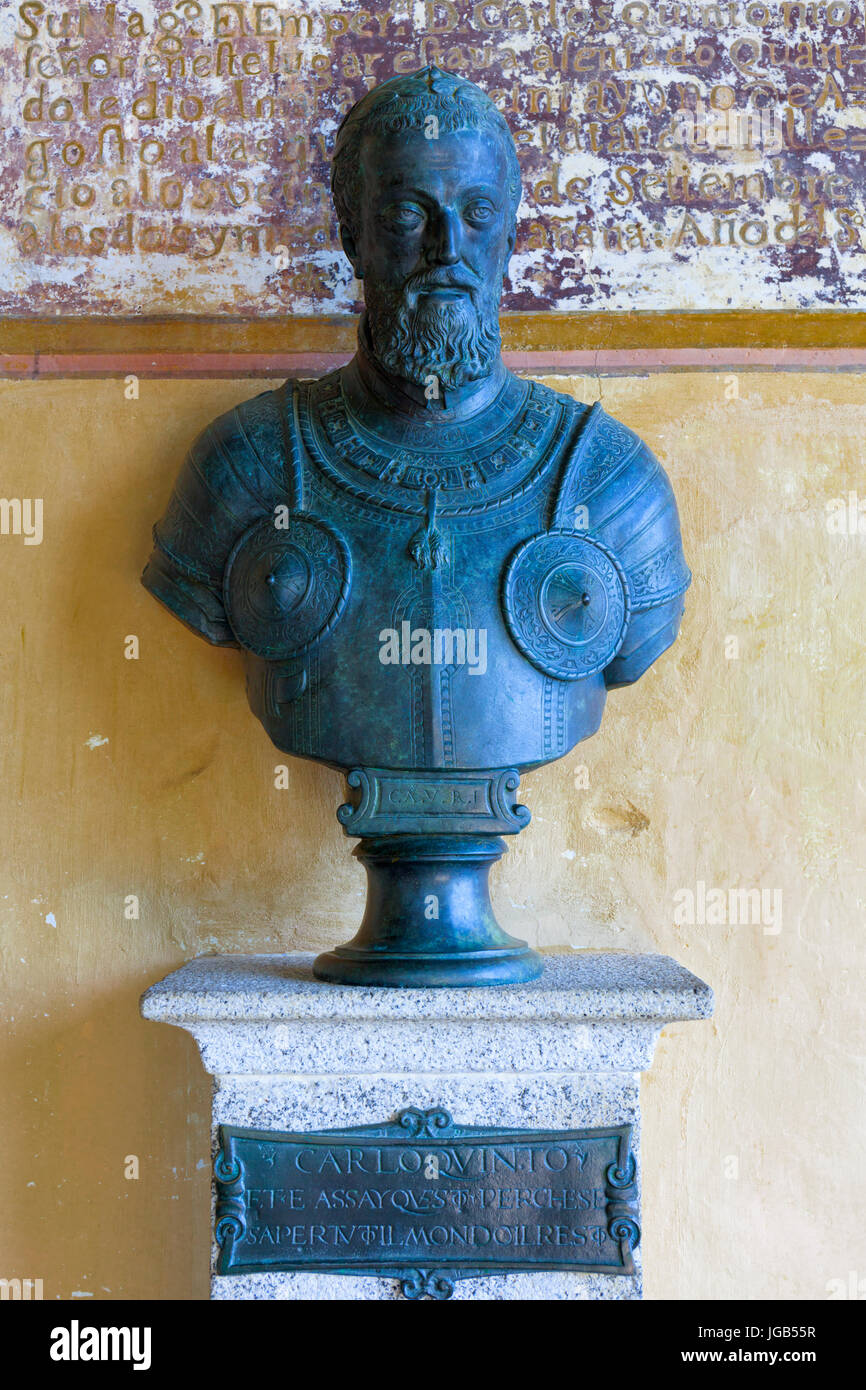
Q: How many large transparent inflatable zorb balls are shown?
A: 0